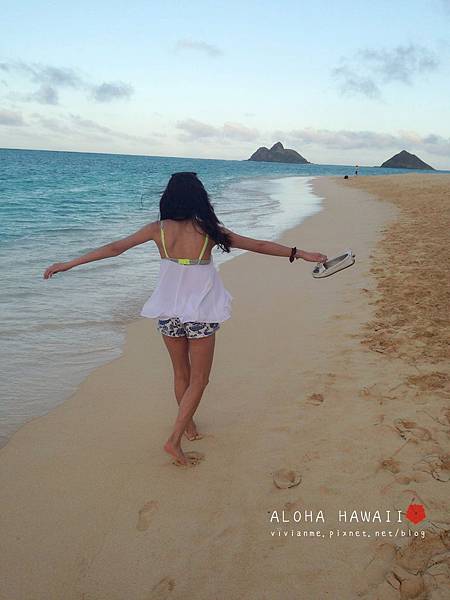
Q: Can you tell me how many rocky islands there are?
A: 2